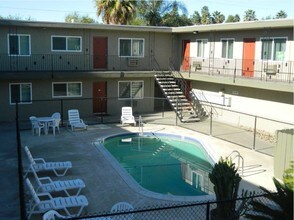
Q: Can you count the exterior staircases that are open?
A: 1